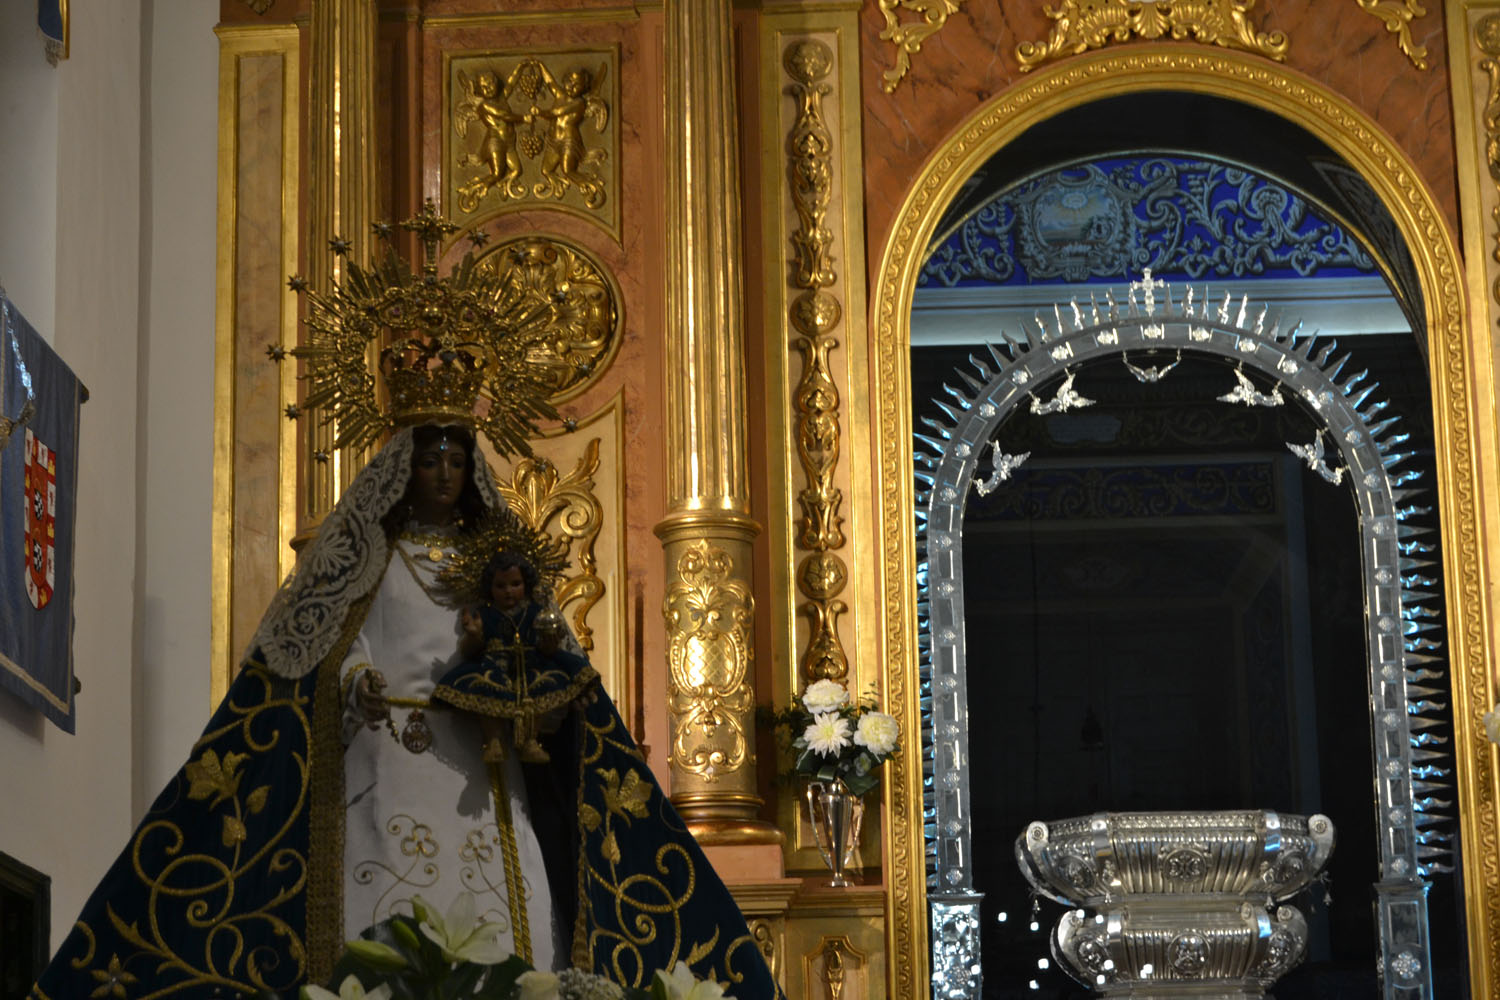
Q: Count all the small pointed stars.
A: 12